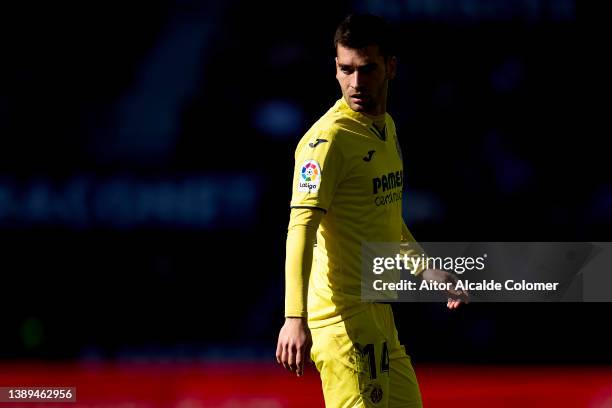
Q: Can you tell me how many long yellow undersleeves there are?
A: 2